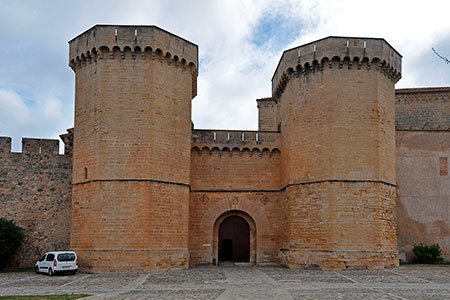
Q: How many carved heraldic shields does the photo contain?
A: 3